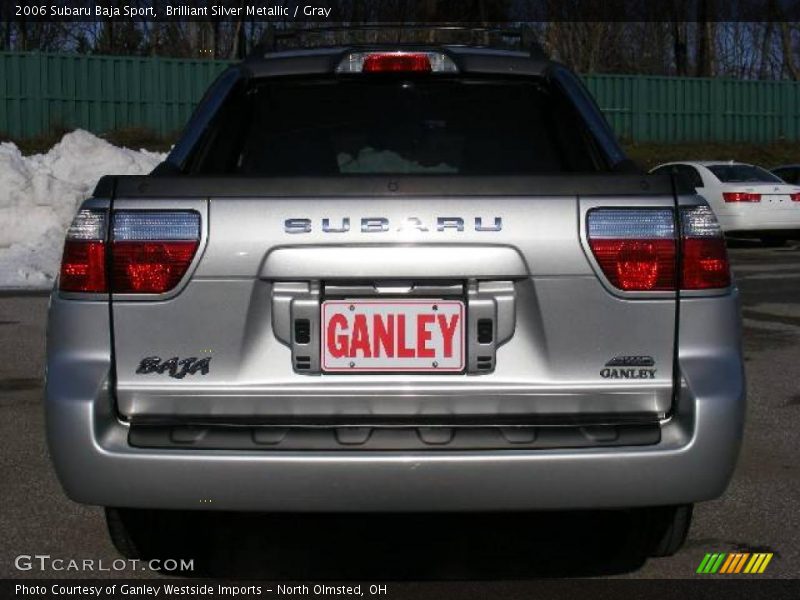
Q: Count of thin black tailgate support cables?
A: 0